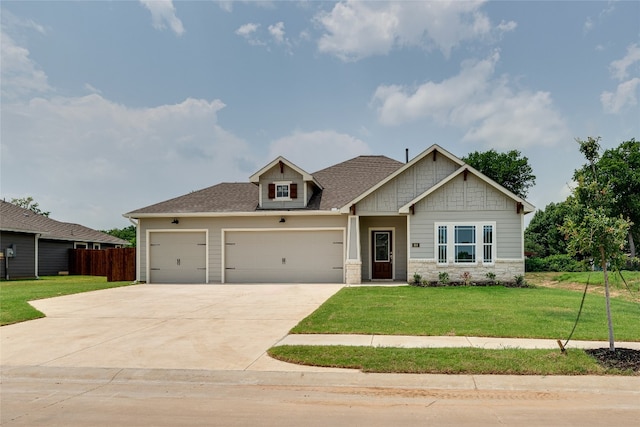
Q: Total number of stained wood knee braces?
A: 6